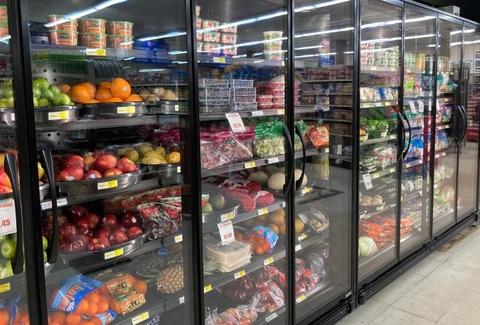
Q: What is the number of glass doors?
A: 8